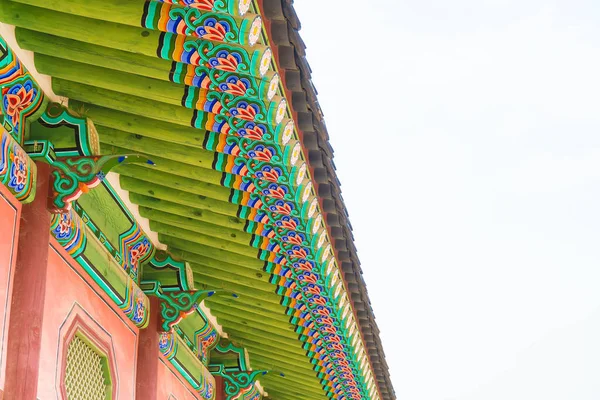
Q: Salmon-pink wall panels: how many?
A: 3